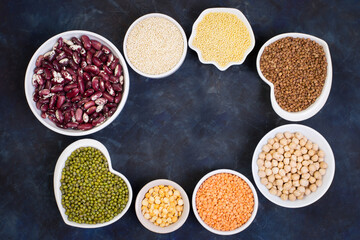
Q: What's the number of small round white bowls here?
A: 3